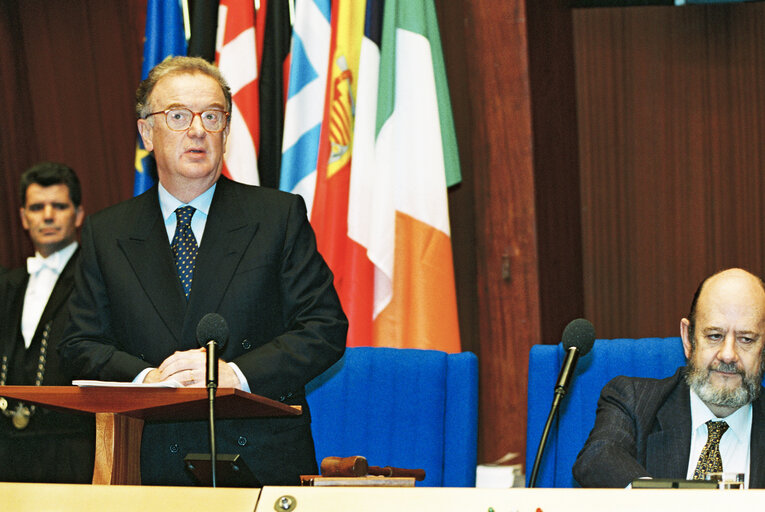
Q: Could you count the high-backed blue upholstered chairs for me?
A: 2